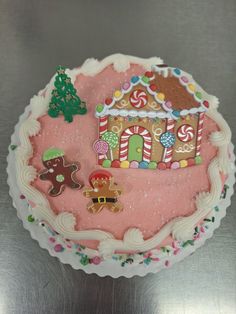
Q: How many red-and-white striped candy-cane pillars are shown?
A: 3